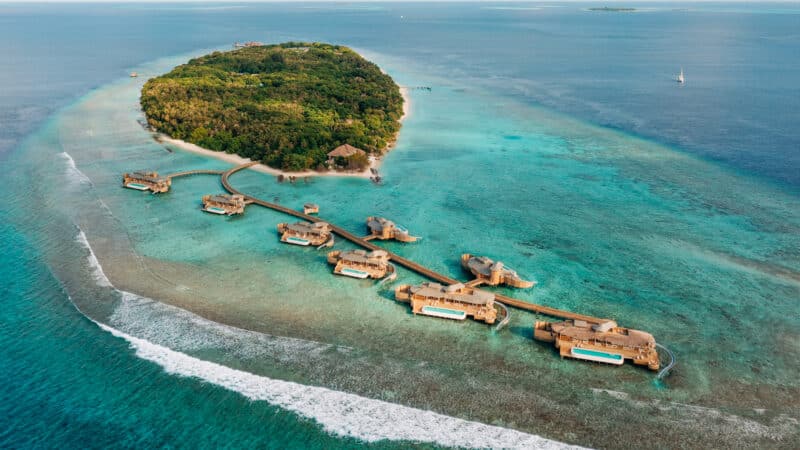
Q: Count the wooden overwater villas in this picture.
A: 8